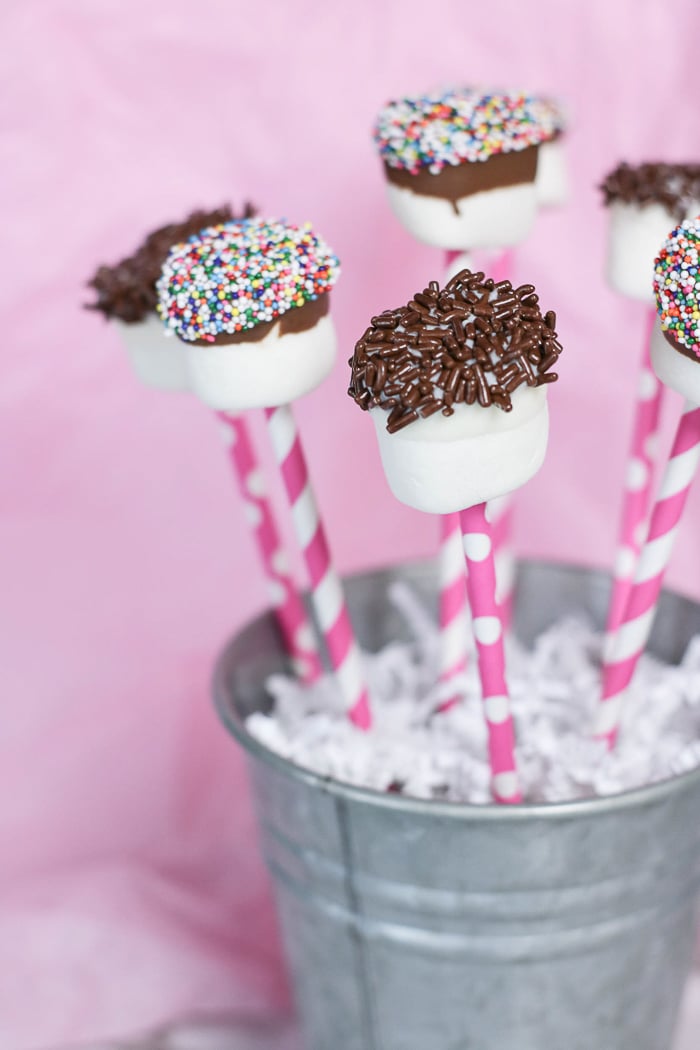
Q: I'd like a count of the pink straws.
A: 7